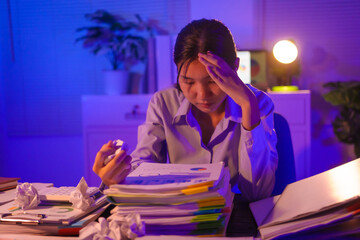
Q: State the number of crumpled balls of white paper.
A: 5